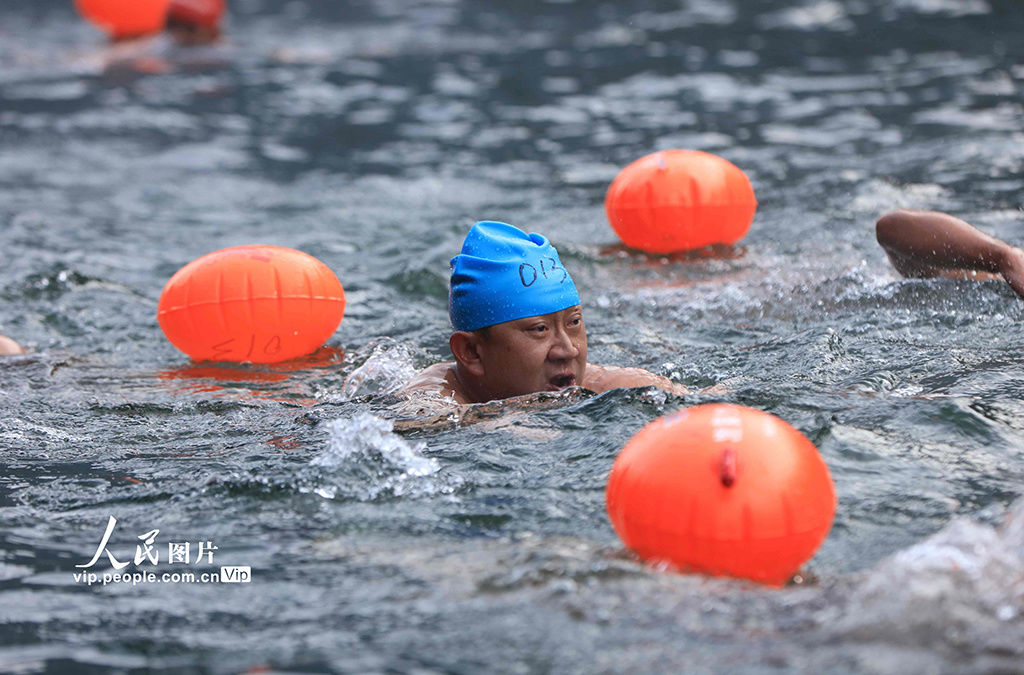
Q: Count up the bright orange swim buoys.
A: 4